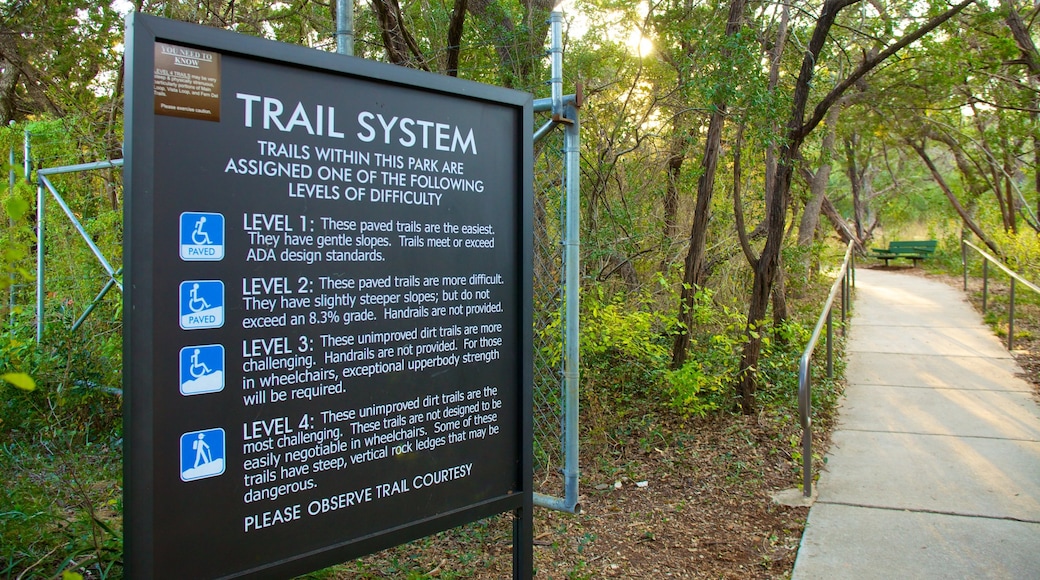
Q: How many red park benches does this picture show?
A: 0